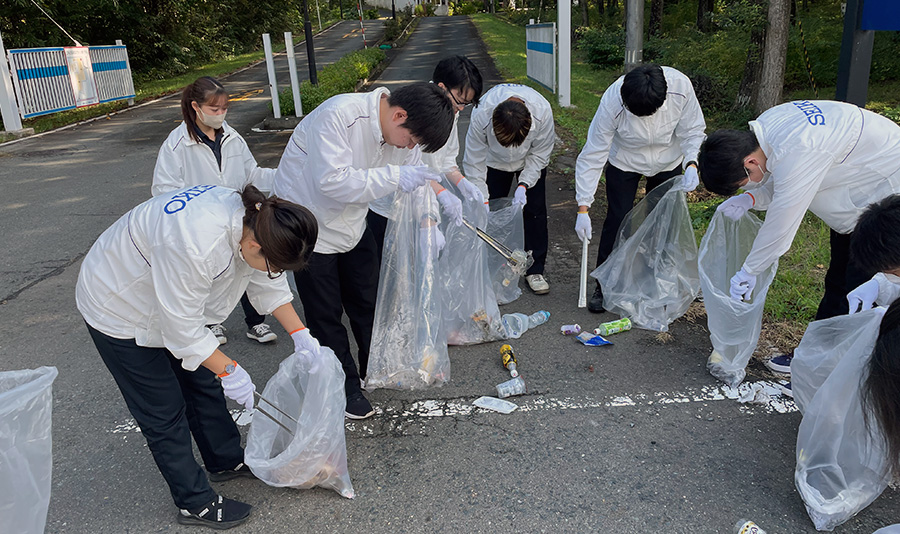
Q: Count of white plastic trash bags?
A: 8